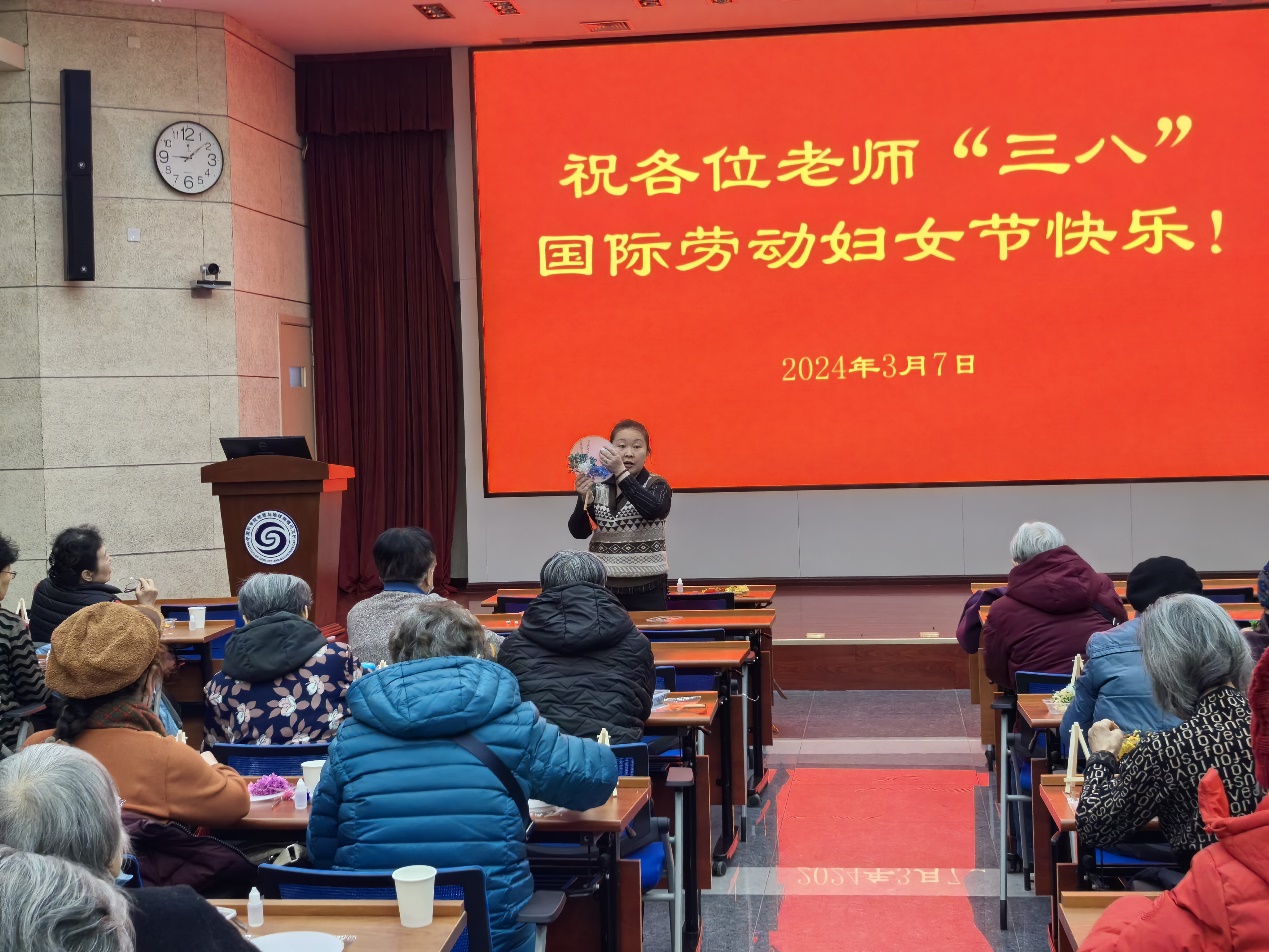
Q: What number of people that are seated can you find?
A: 14